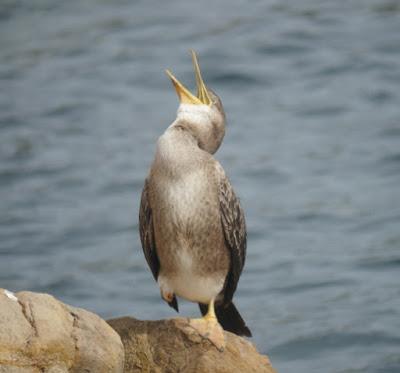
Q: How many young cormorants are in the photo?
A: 1